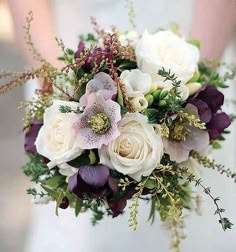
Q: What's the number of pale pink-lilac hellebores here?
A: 3